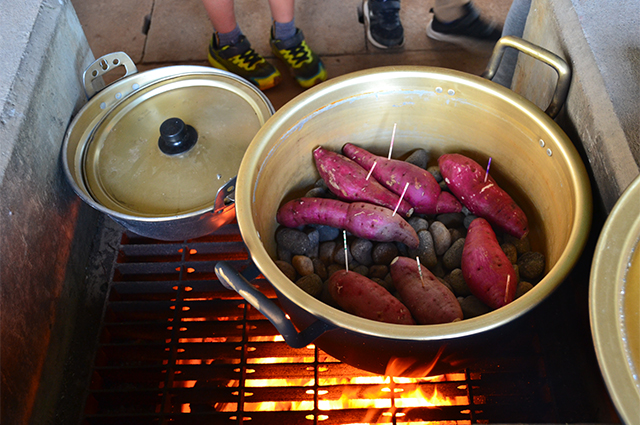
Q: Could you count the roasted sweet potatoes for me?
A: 7